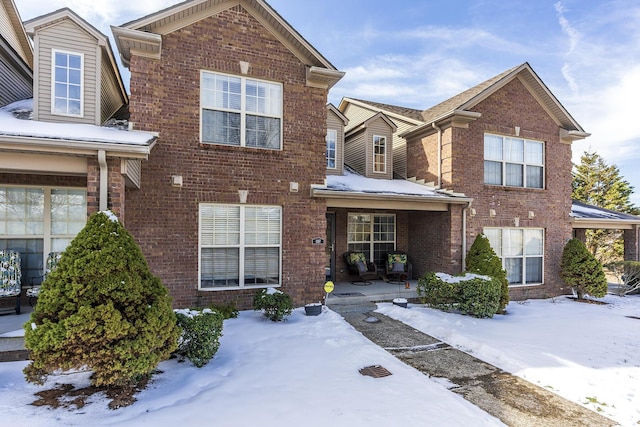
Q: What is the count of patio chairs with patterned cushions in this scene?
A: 4